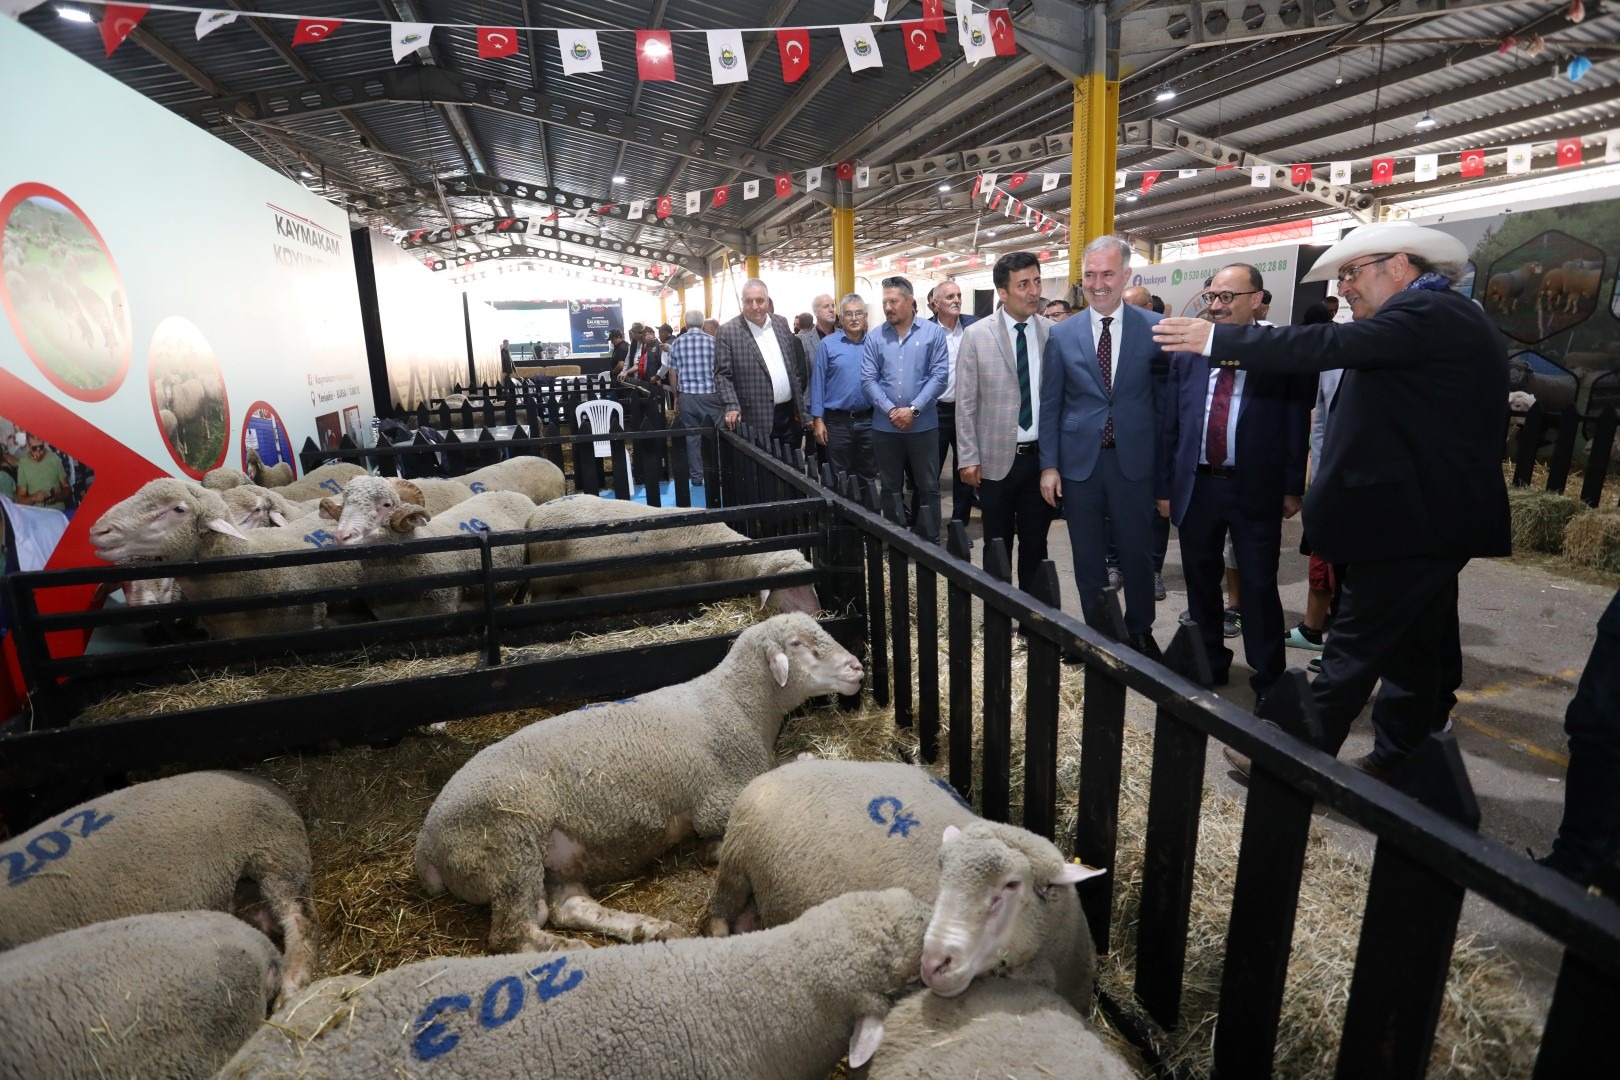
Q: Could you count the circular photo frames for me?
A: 3